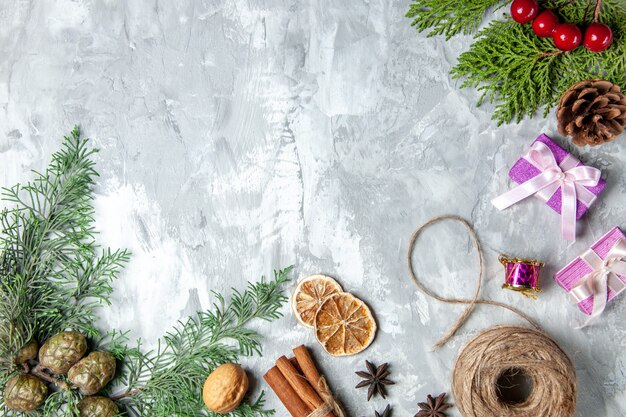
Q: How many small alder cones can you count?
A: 5